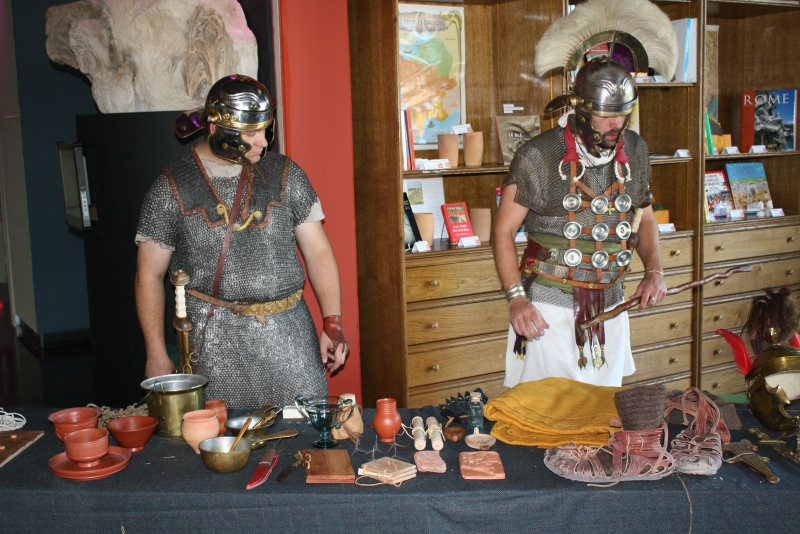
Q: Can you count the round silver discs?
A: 9